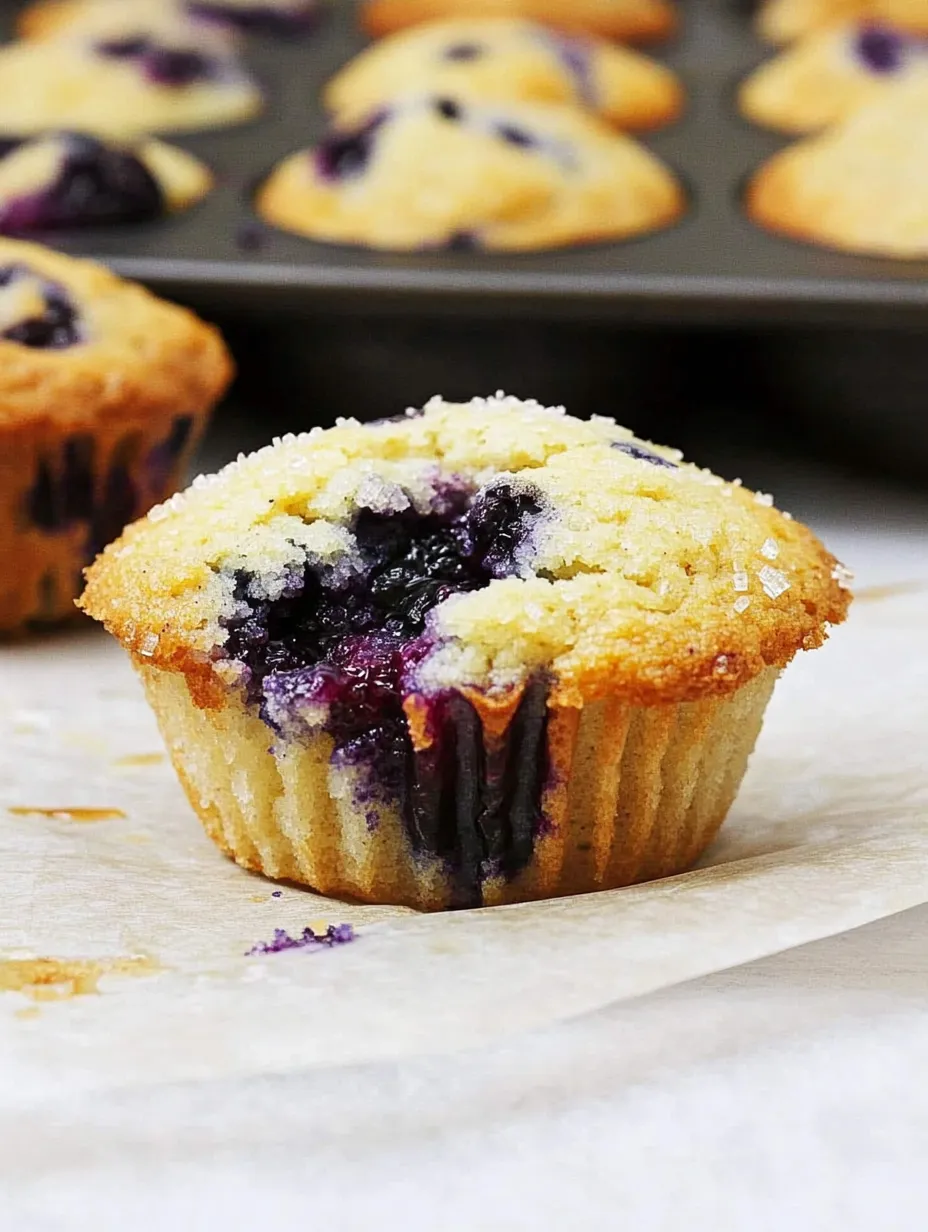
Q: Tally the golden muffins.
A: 11